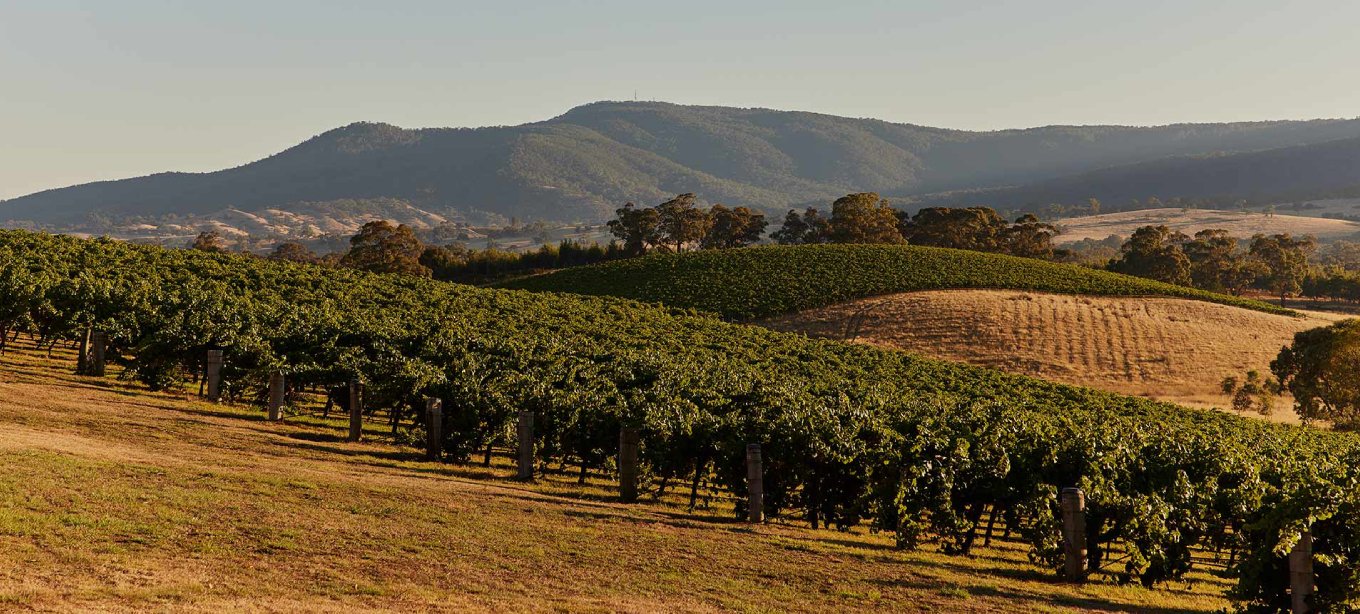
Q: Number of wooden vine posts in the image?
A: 11